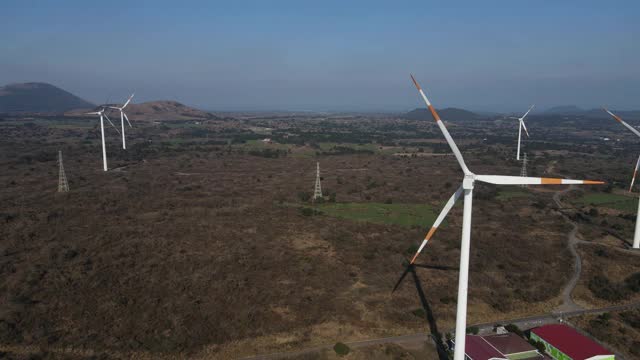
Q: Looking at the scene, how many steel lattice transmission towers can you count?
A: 3